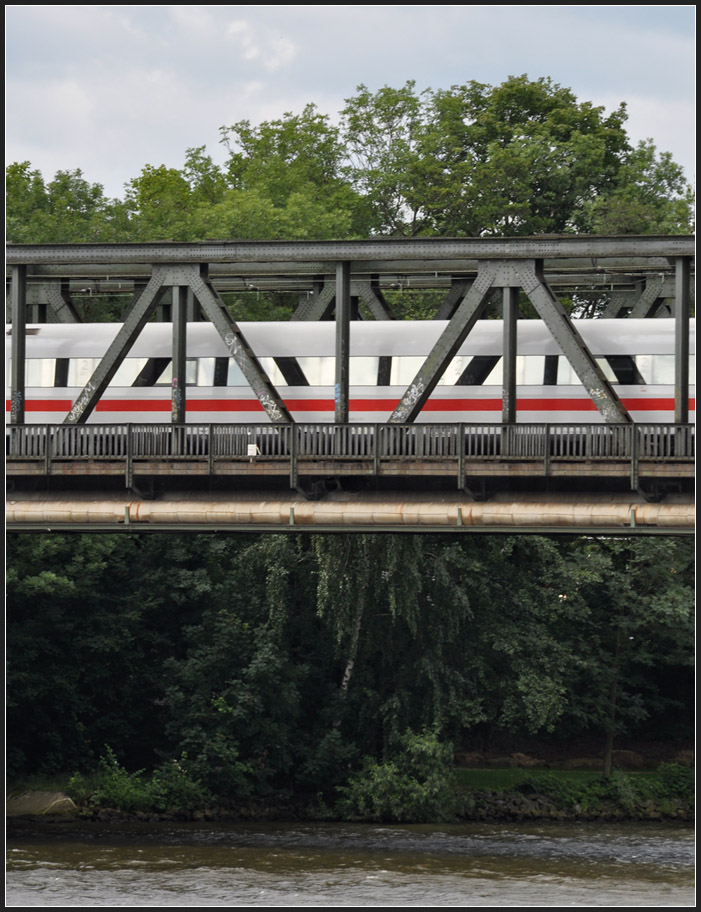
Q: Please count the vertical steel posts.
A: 5